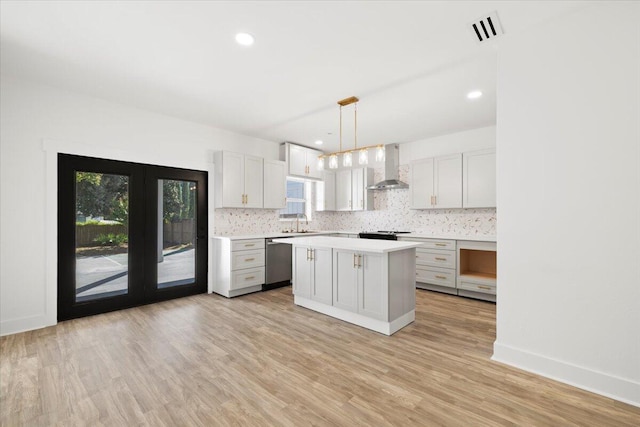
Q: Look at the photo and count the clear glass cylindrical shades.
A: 5